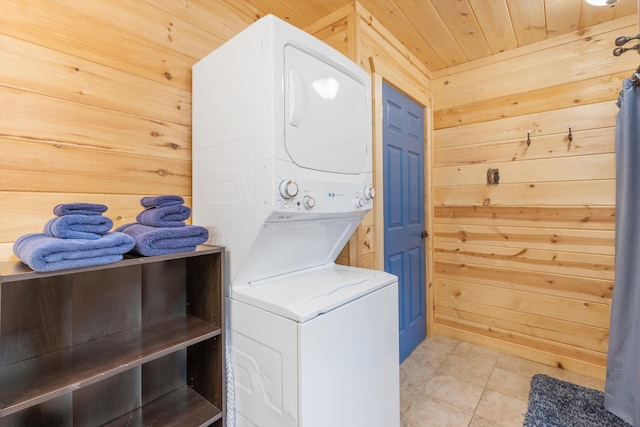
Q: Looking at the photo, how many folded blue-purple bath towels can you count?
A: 6